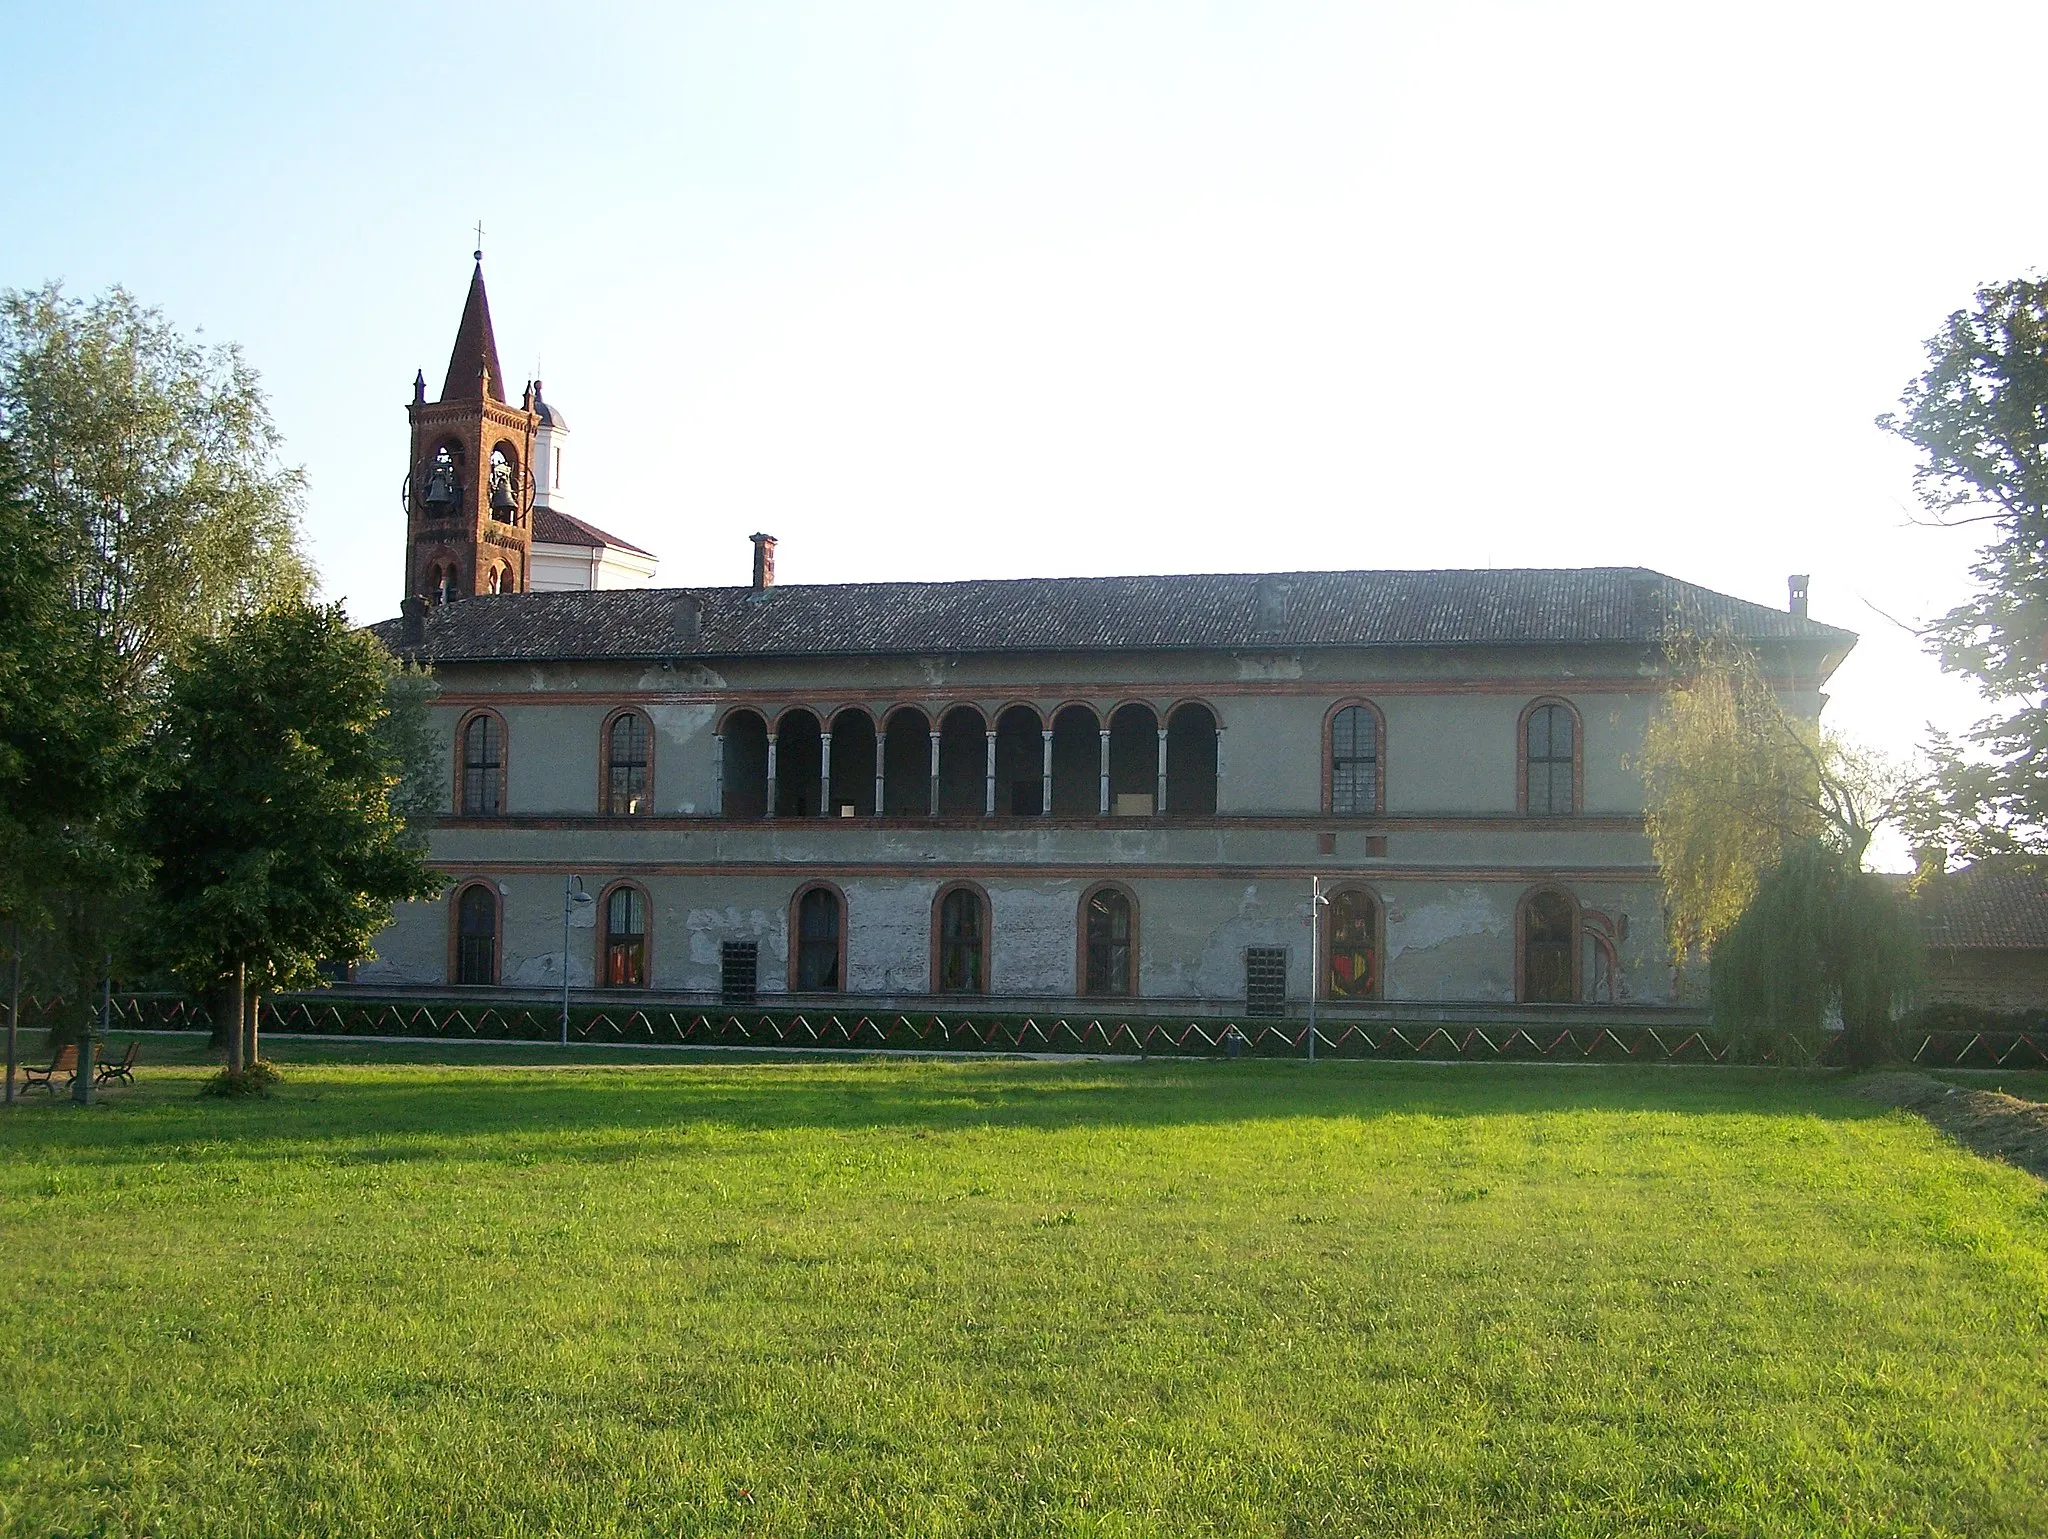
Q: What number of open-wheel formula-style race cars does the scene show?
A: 0